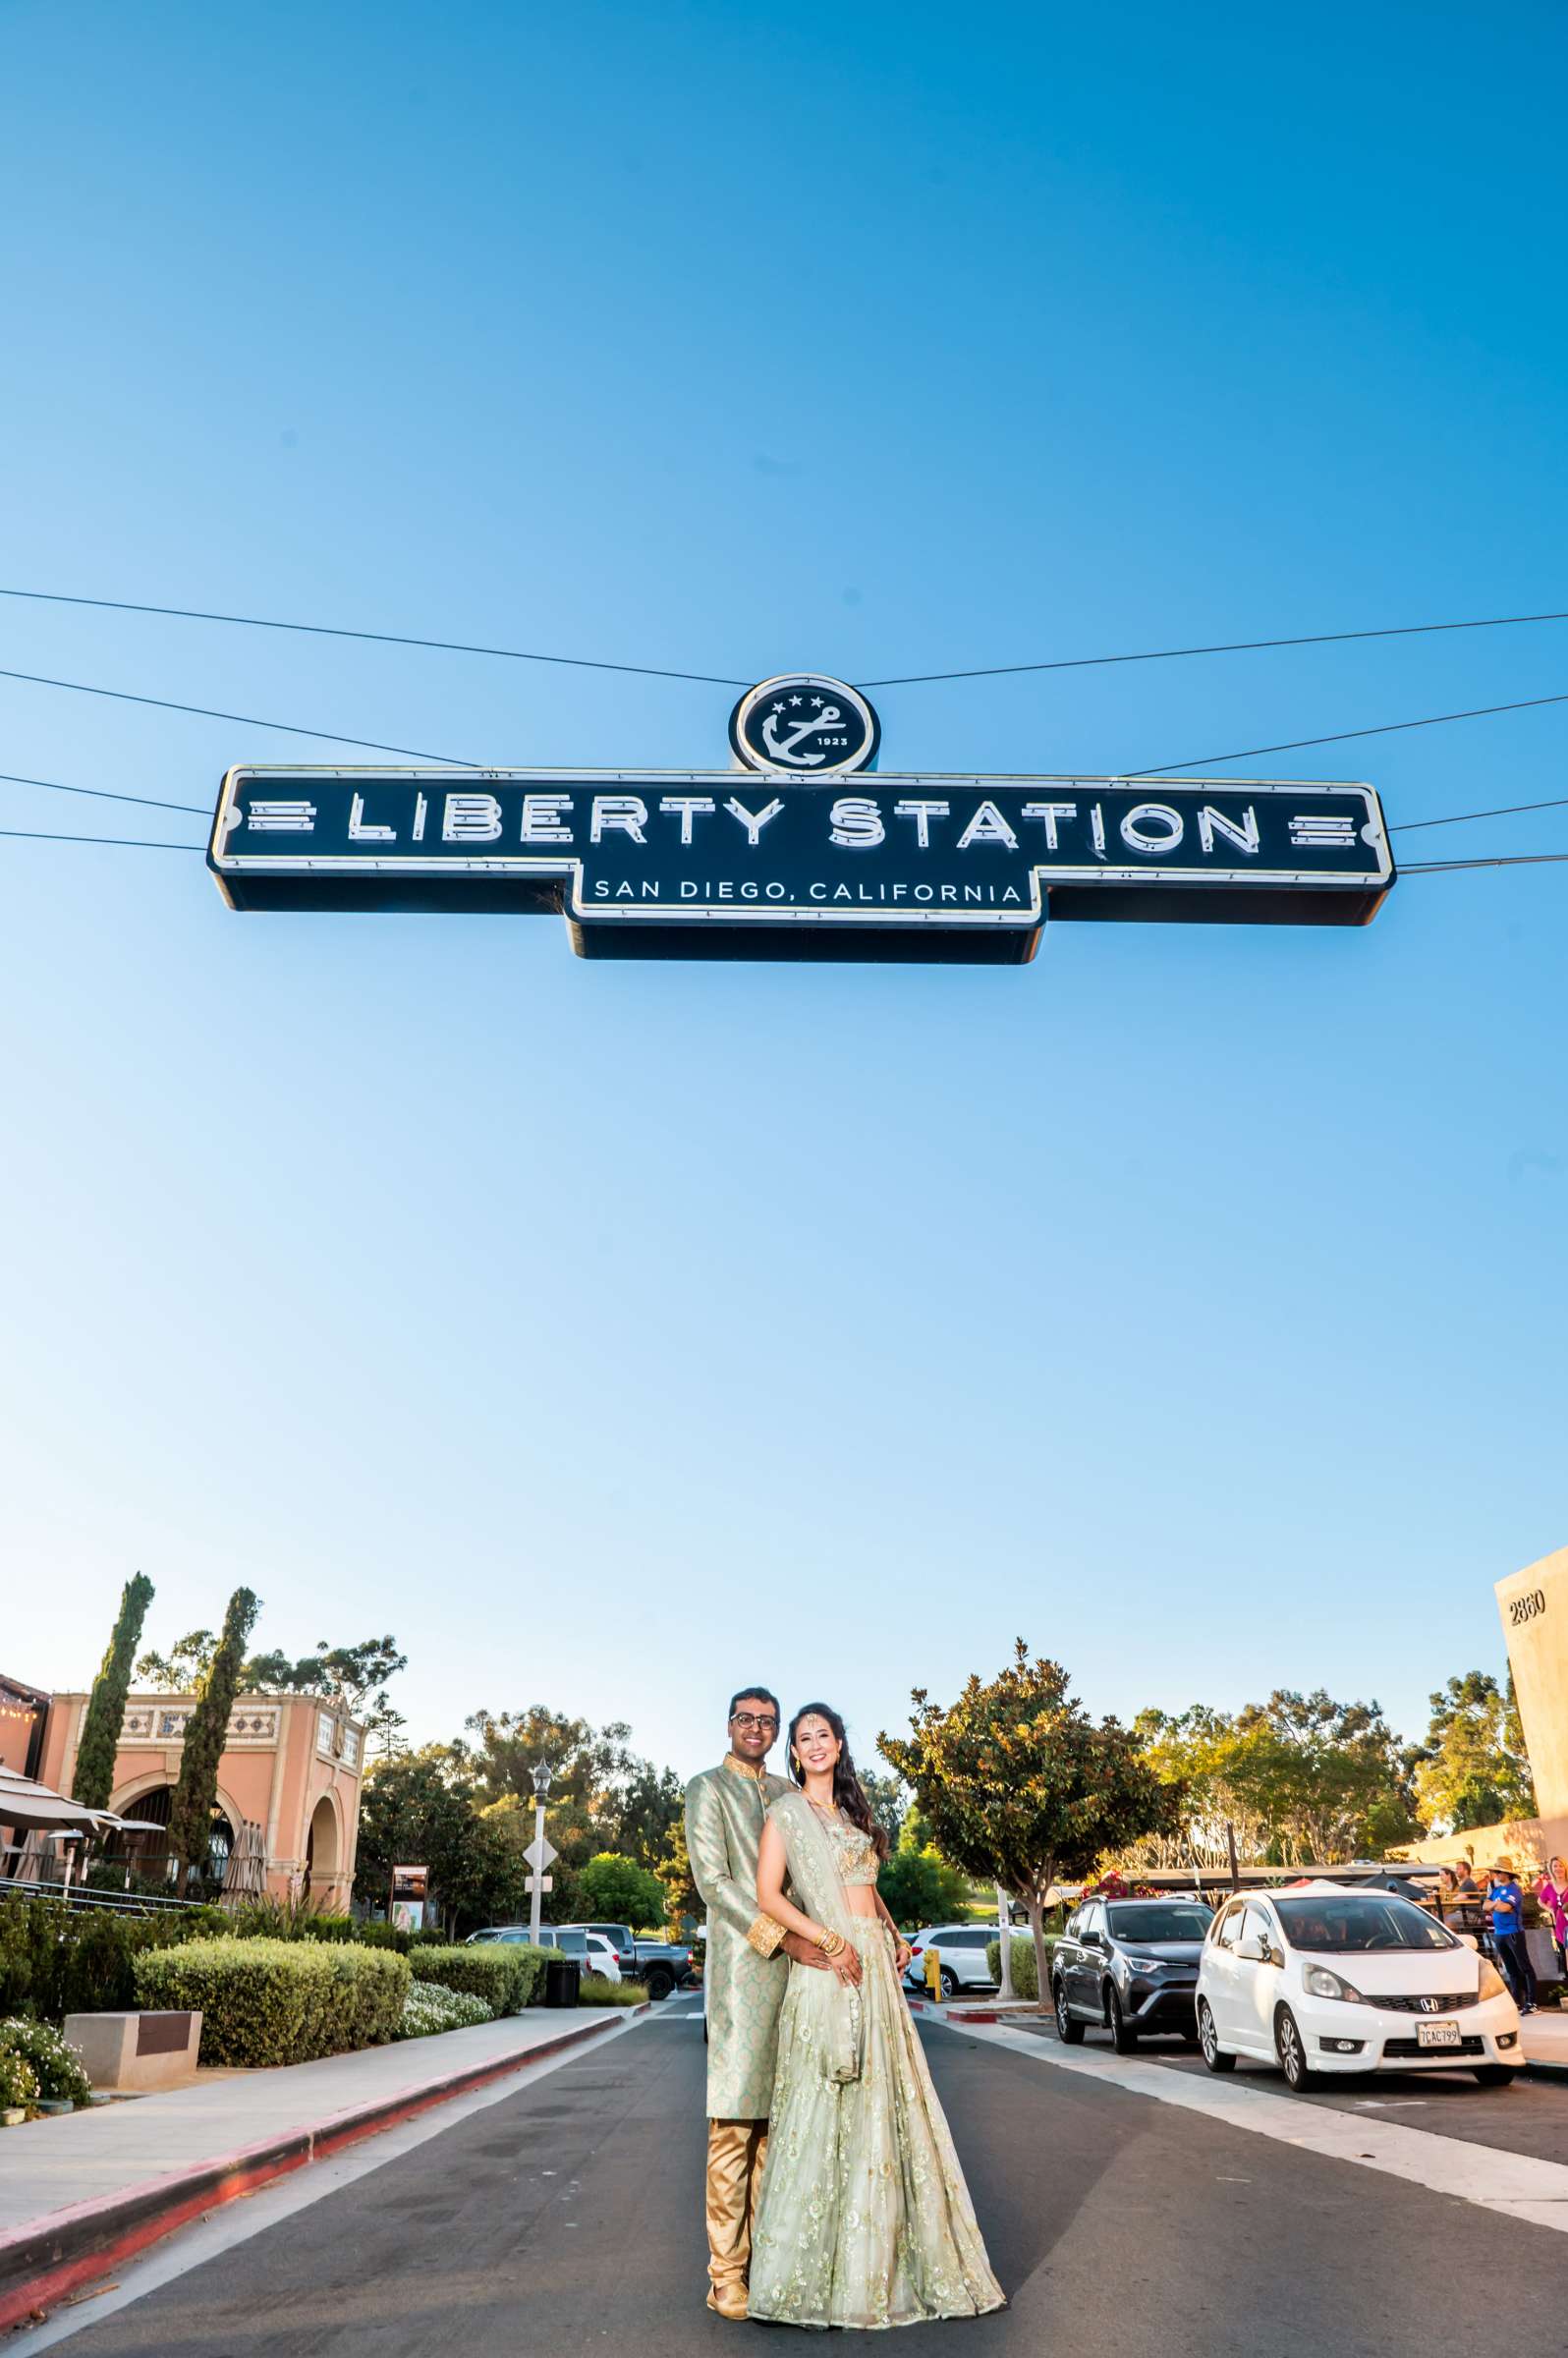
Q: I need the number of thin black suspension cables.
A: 8